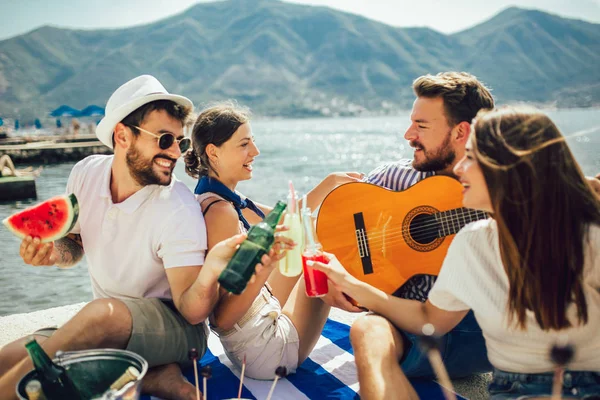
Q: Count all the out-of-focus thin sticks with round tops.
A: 5